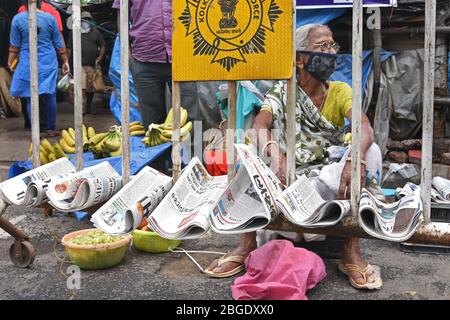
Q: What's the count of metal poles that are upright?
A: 8